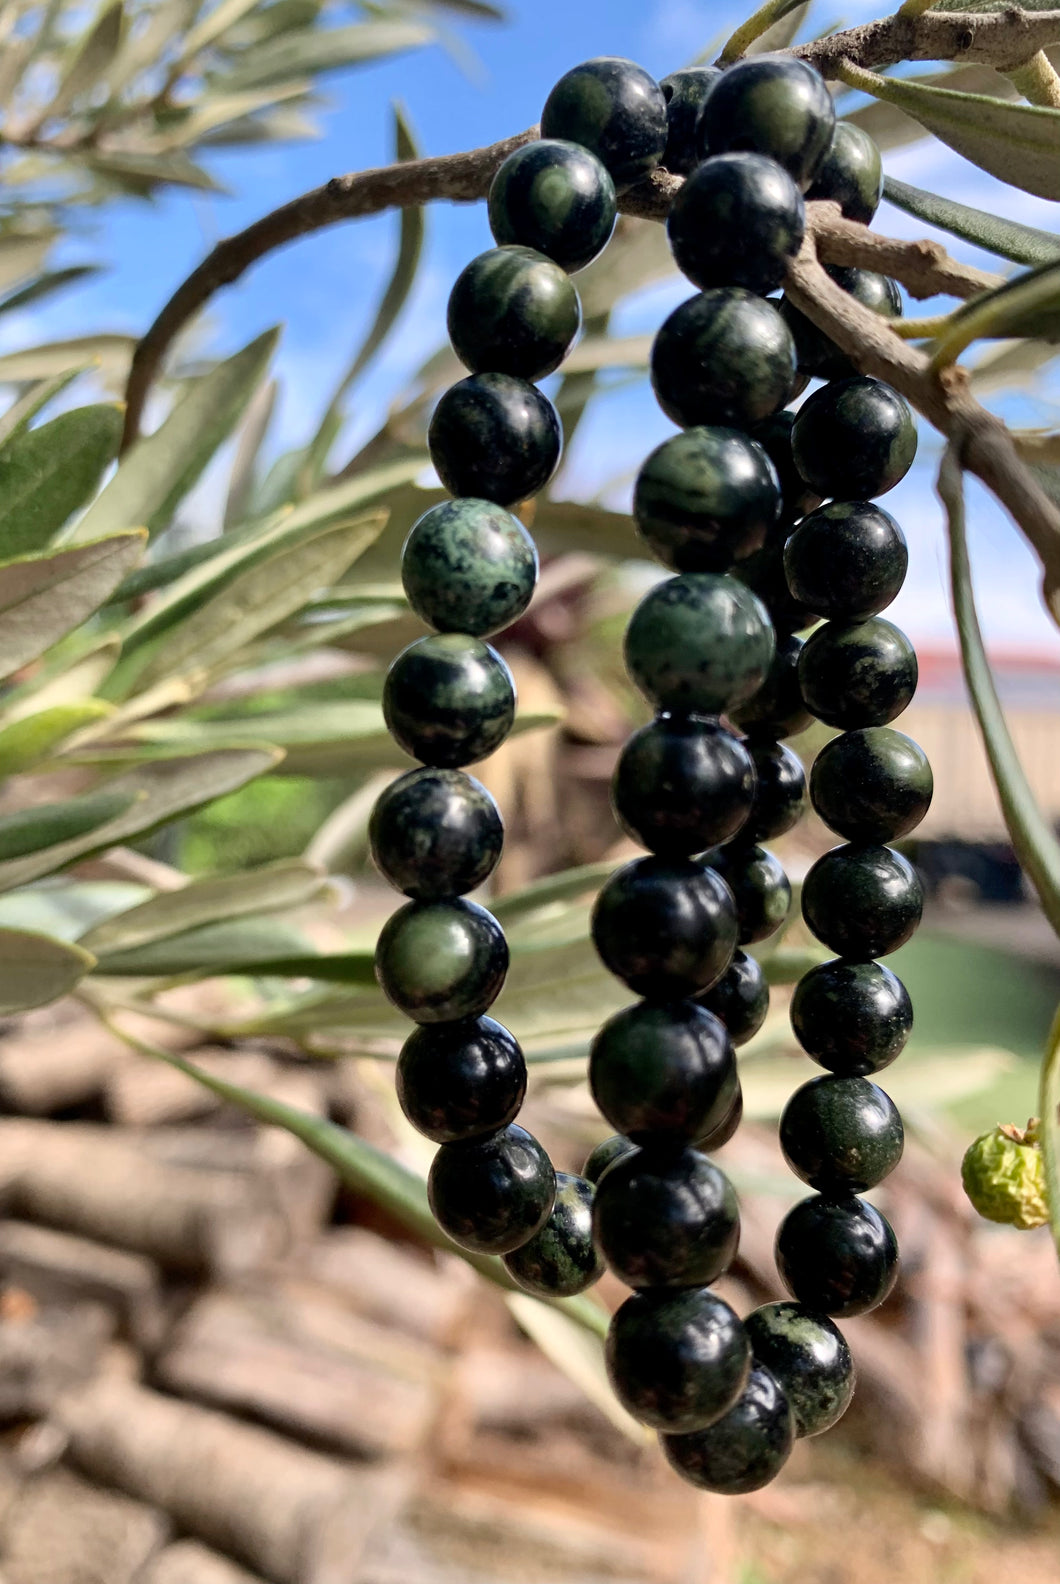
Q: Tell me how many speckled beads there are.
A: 2